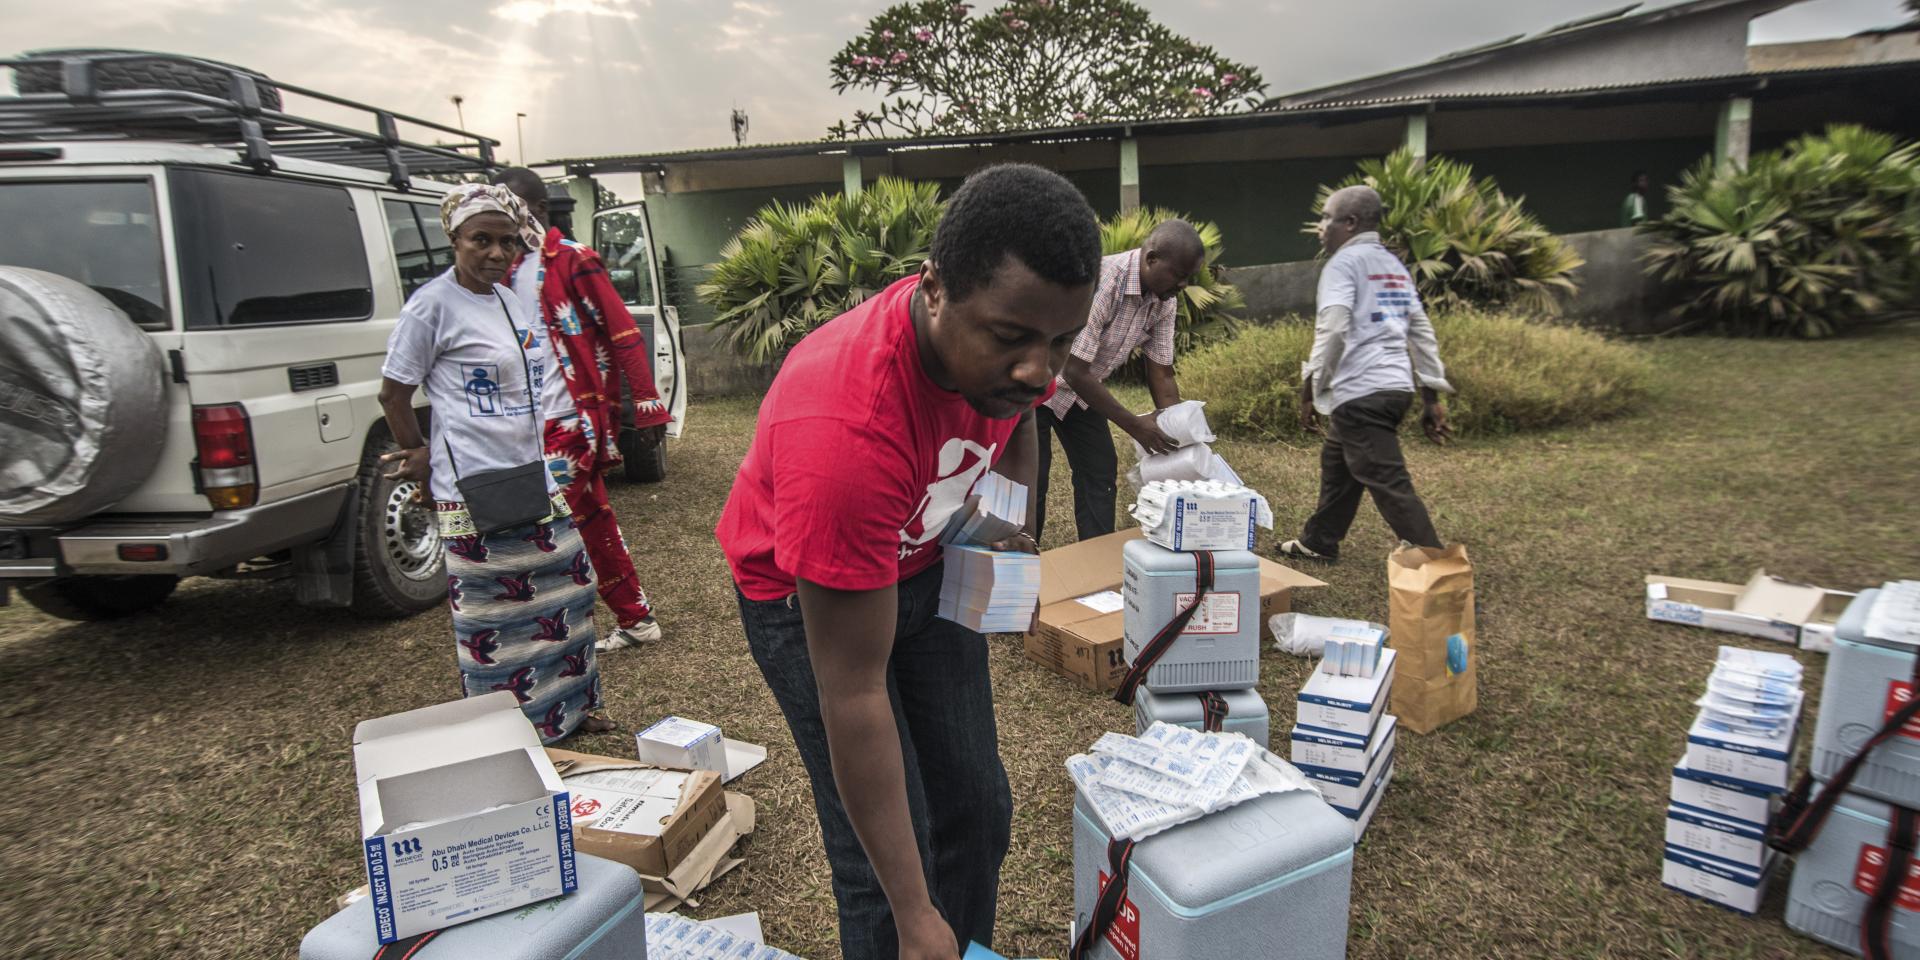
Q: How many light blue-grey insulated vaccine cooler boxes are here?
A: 6